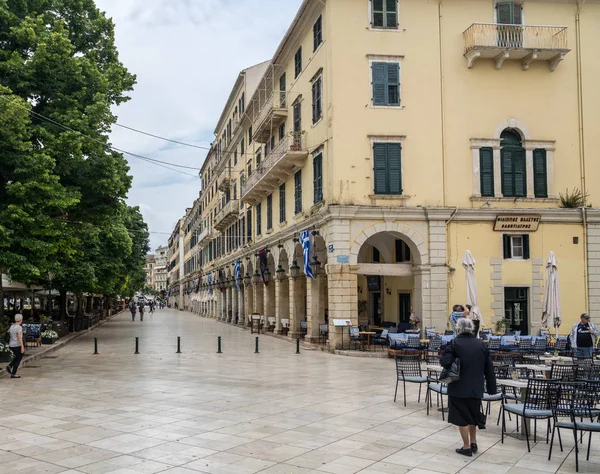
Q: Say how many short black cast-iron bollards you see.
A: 6